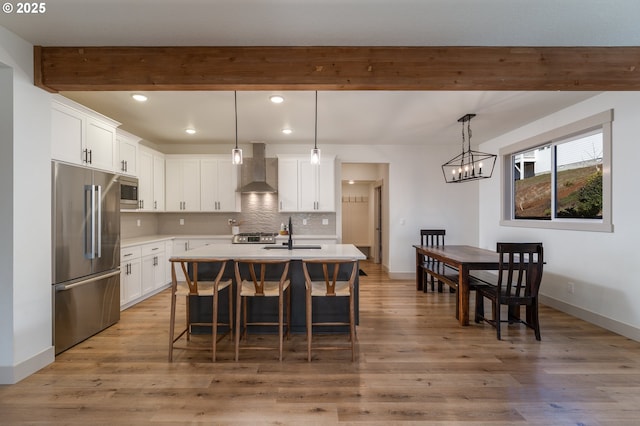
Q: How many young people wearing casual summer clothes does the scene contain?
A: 0